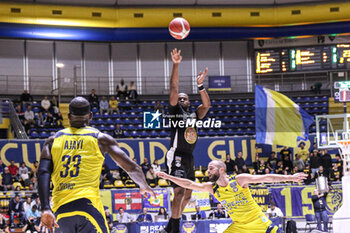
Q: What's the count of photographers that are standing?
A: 1